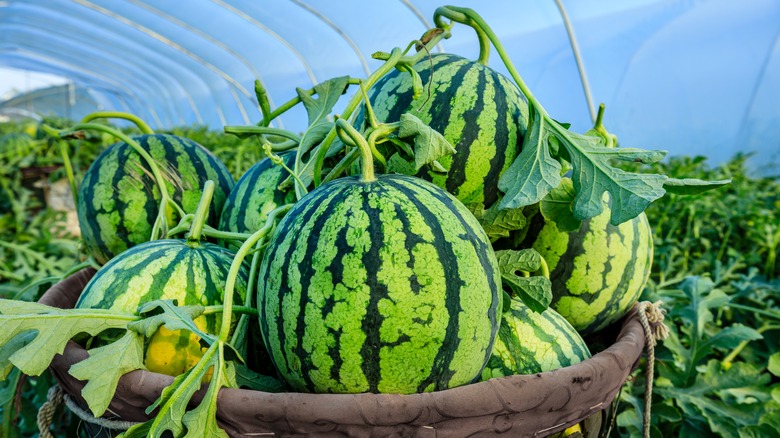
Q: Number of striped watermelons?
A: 7